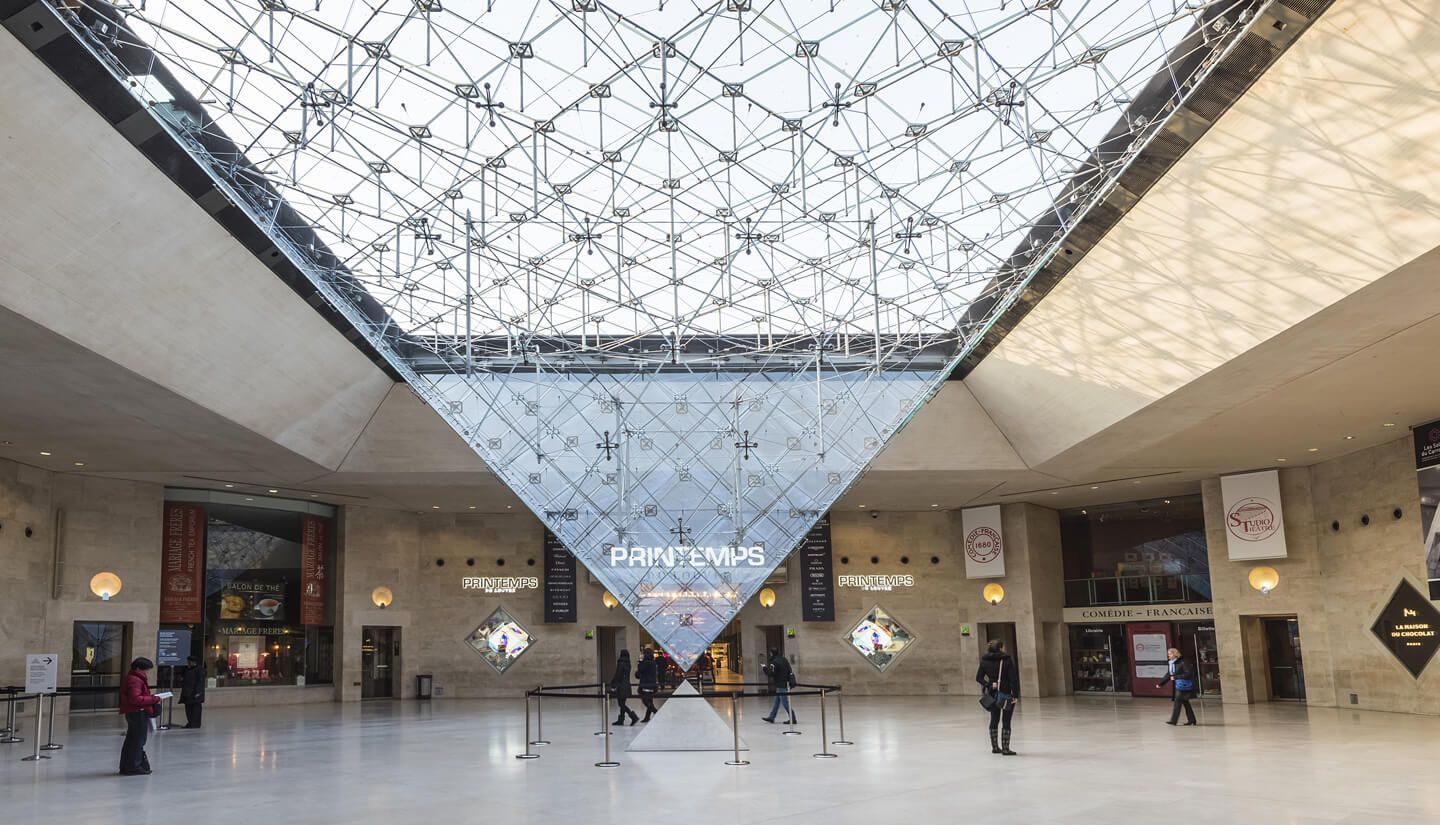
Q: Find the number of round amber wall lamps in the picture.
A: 6